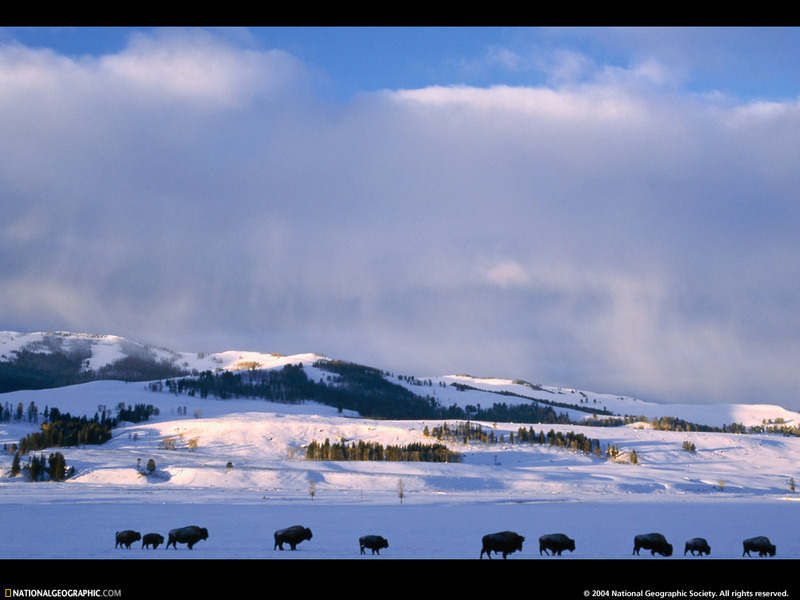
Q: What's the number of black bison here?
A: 10